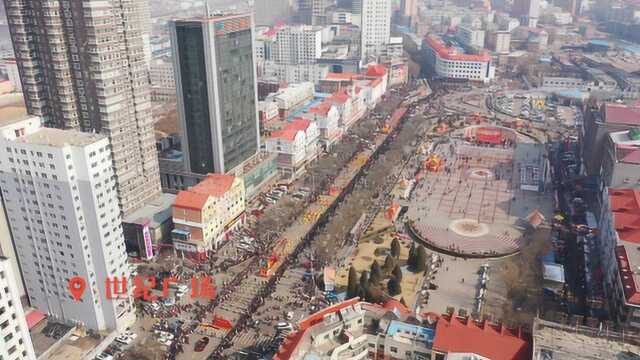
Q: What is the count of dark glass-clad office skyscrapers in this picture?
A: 1